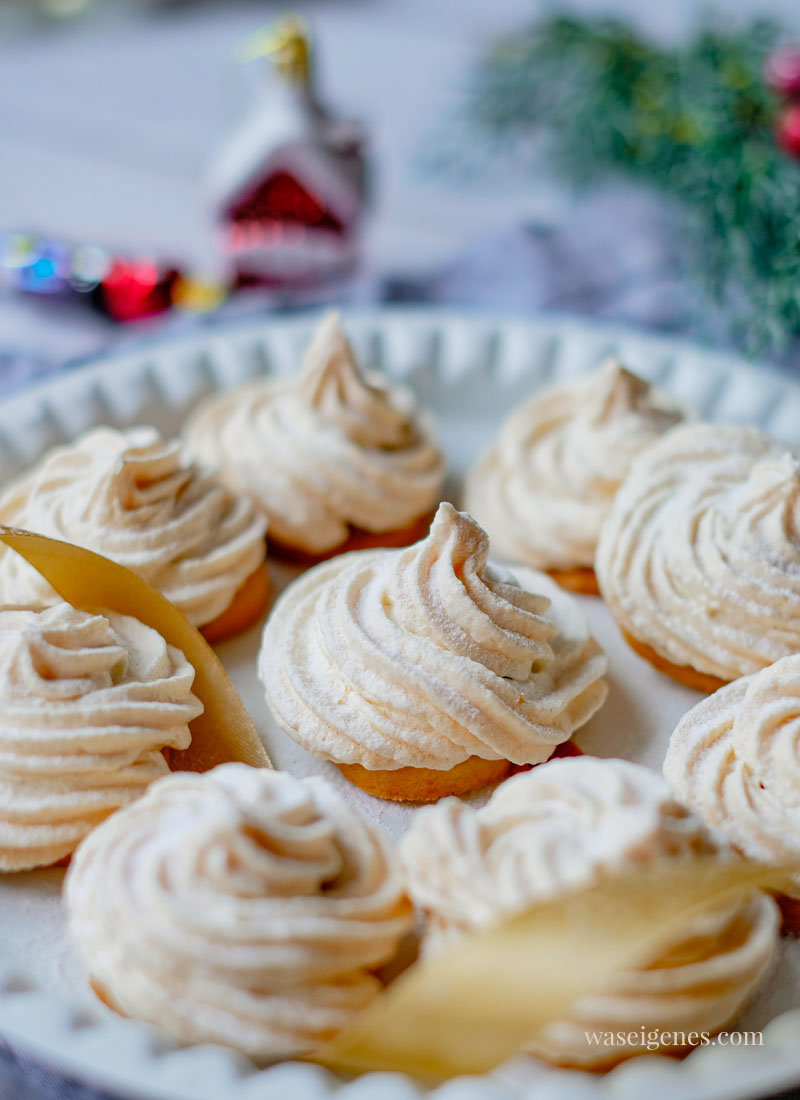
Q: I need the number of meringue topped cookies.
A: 9